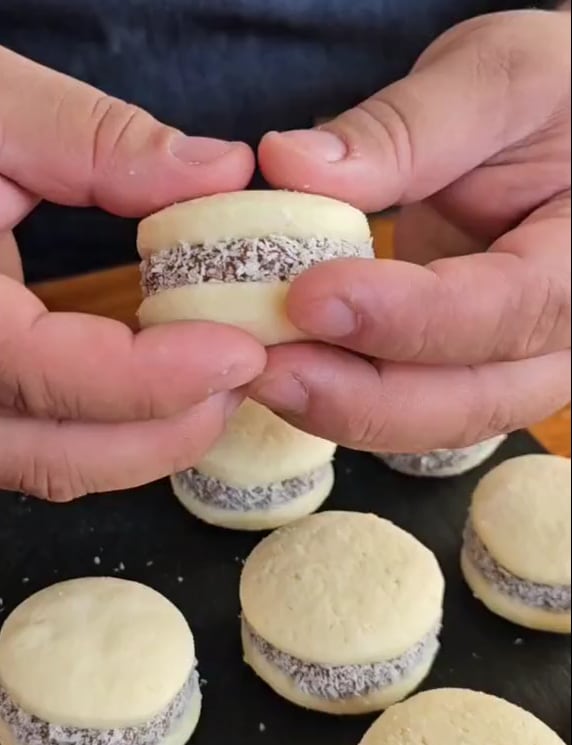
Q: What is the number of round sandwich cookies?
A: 7